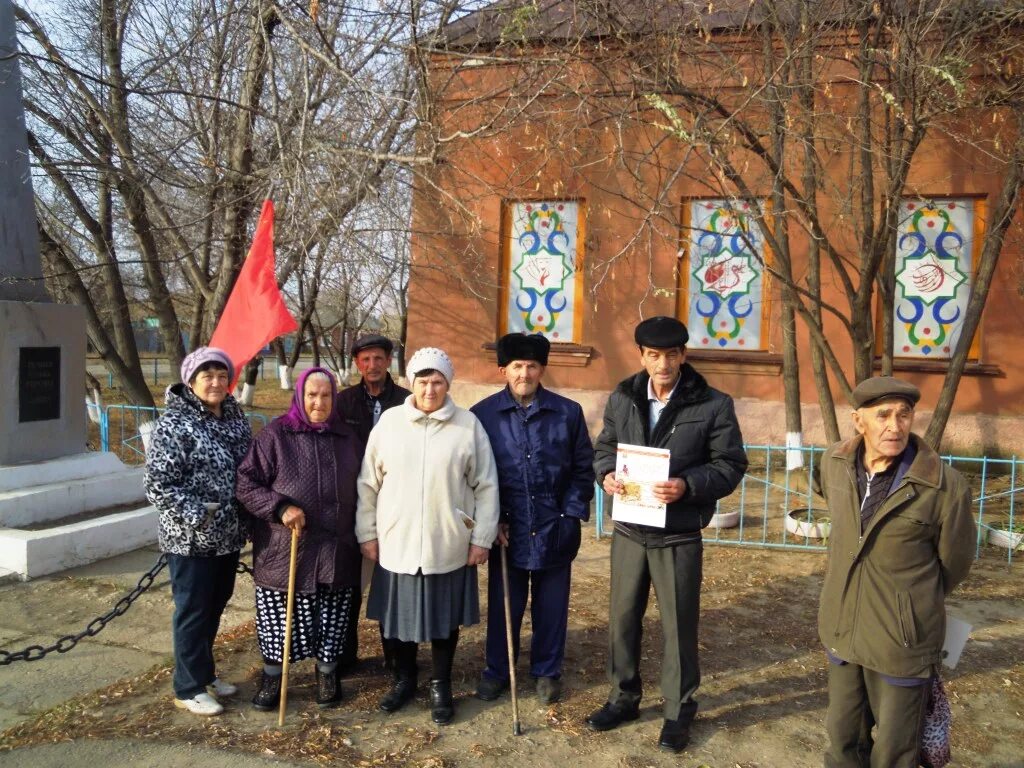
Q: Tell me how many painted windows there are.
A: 3